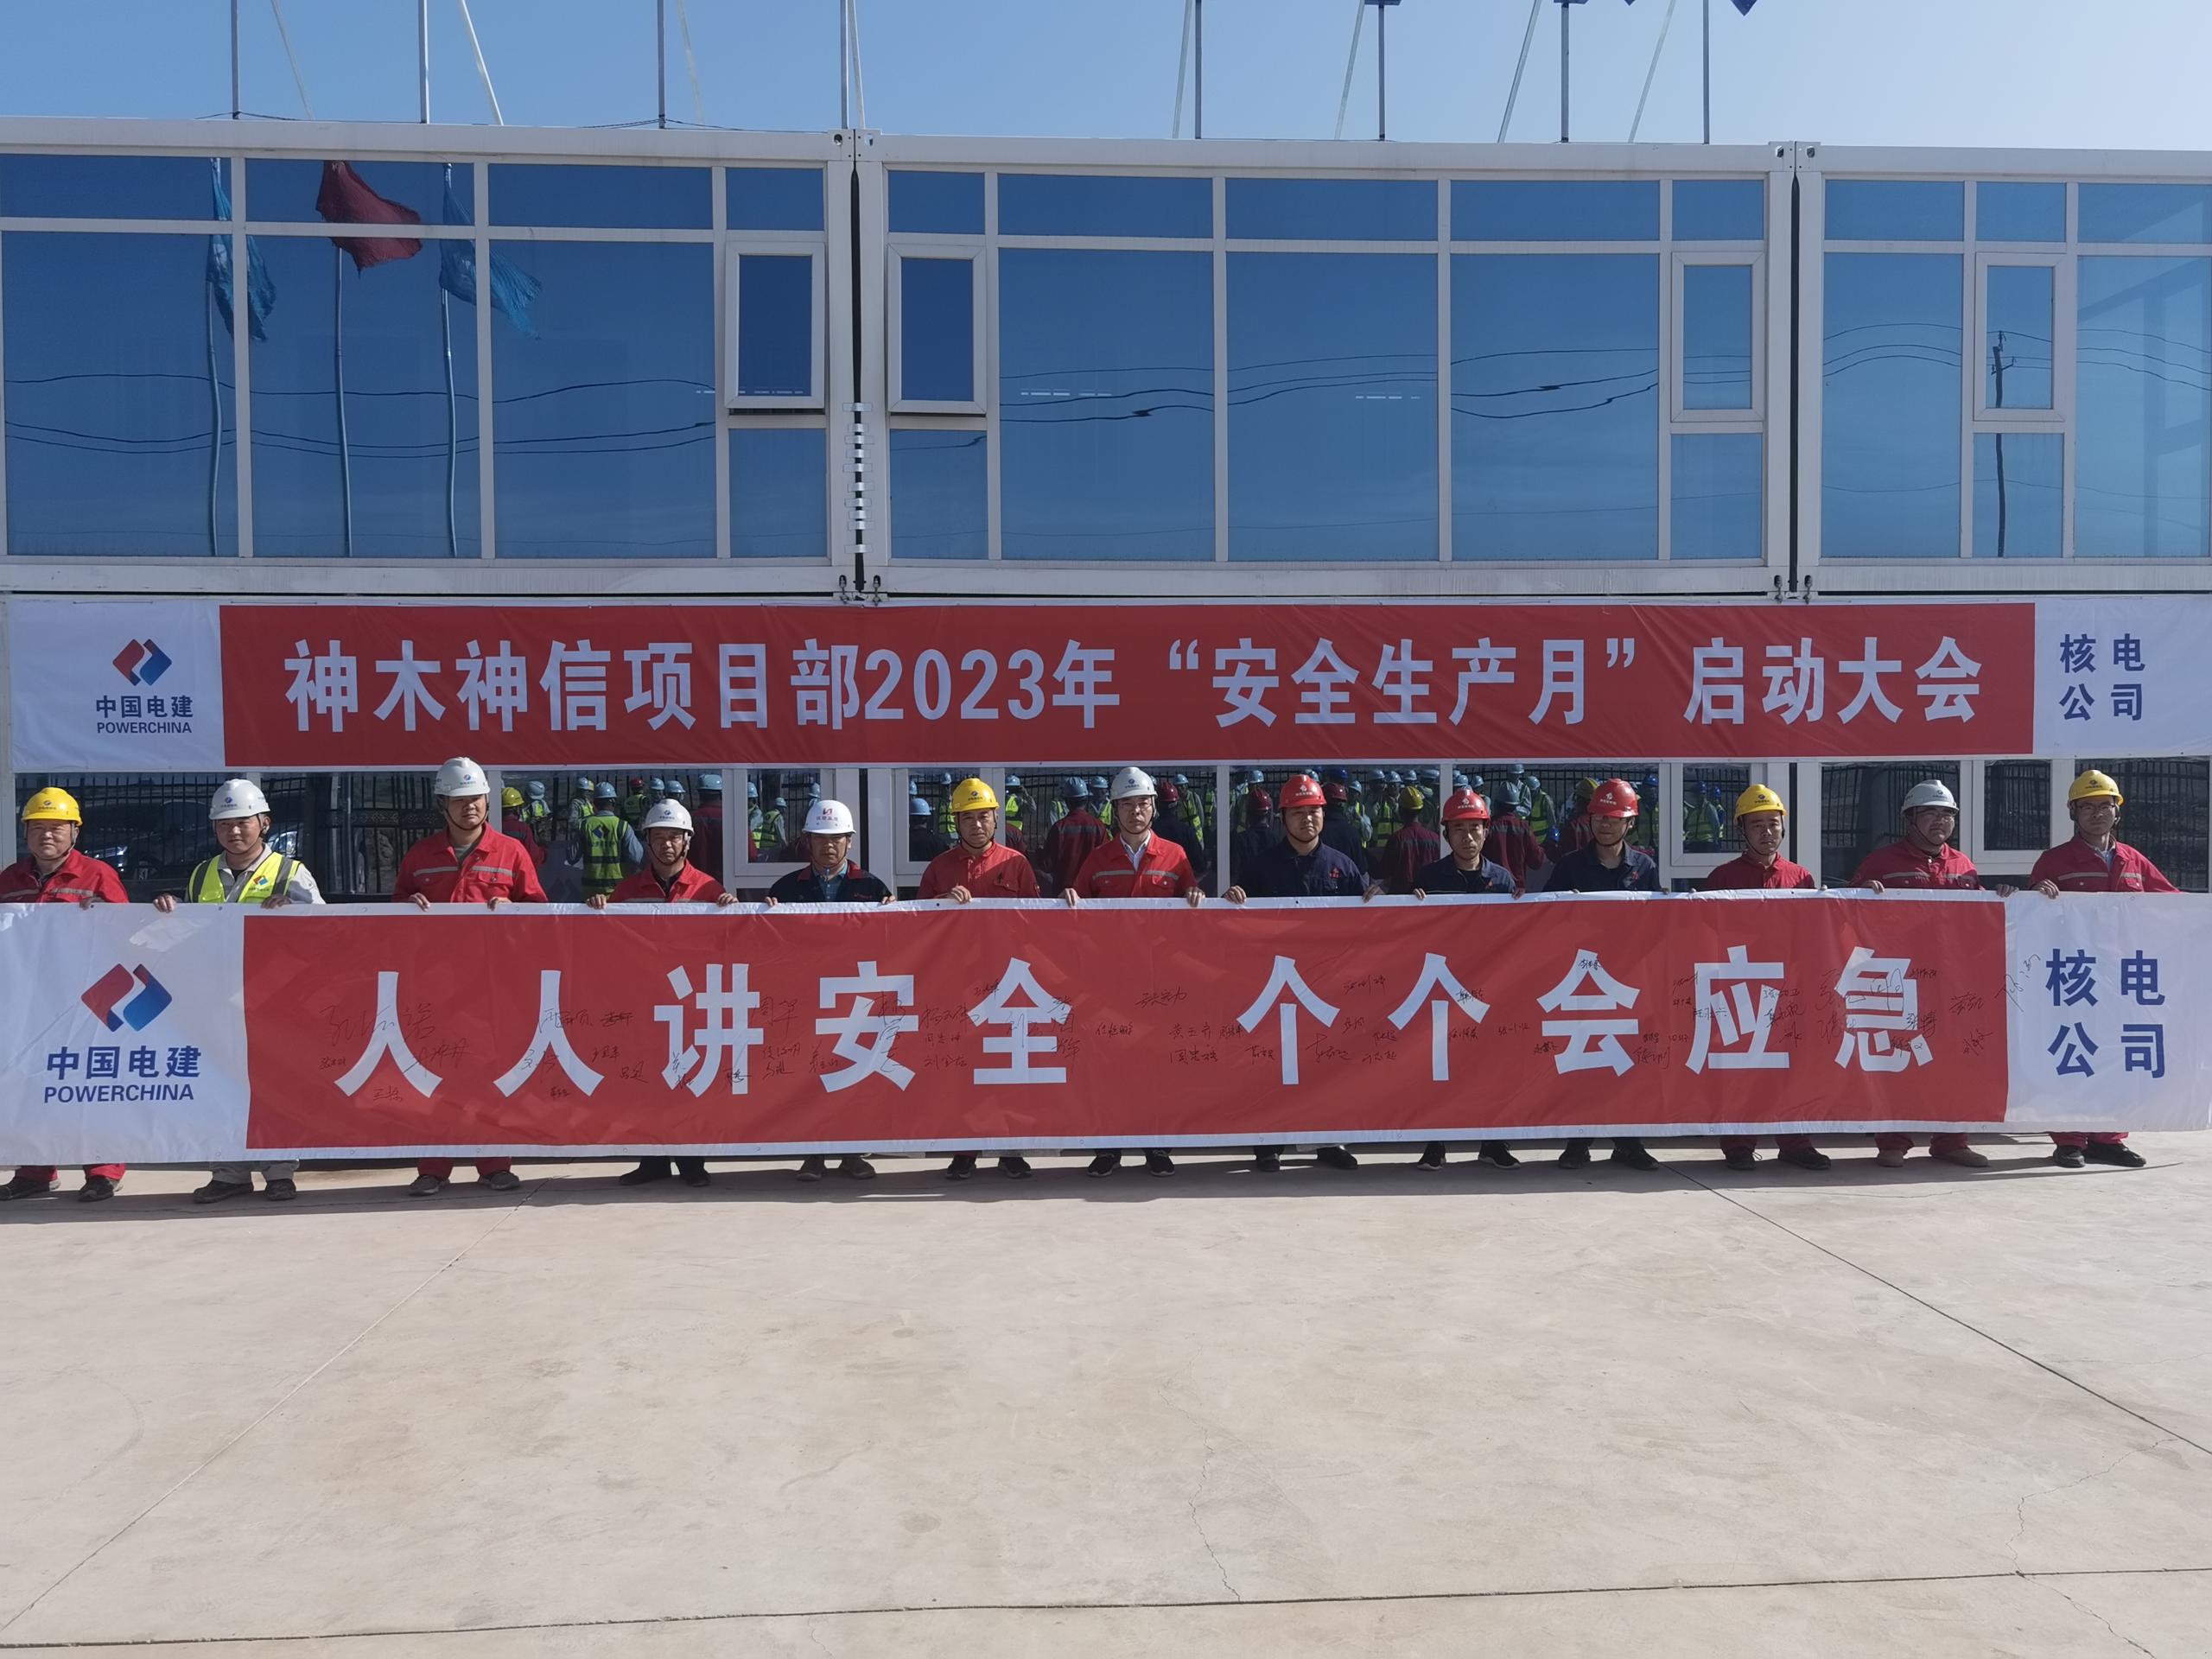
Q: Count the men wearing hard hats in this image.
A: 13